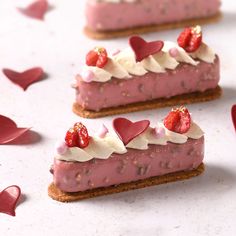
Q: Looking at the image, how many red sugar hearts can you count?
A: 7